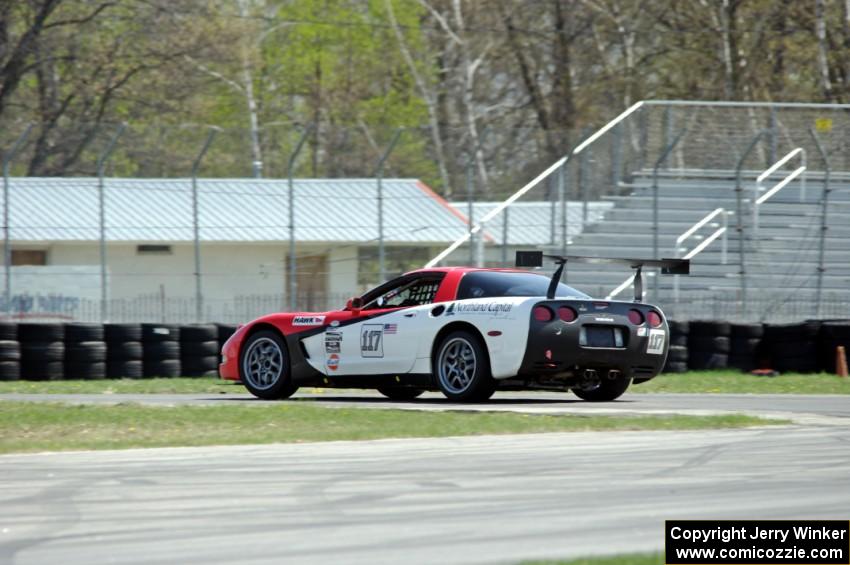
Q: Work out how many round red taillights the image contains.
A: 4